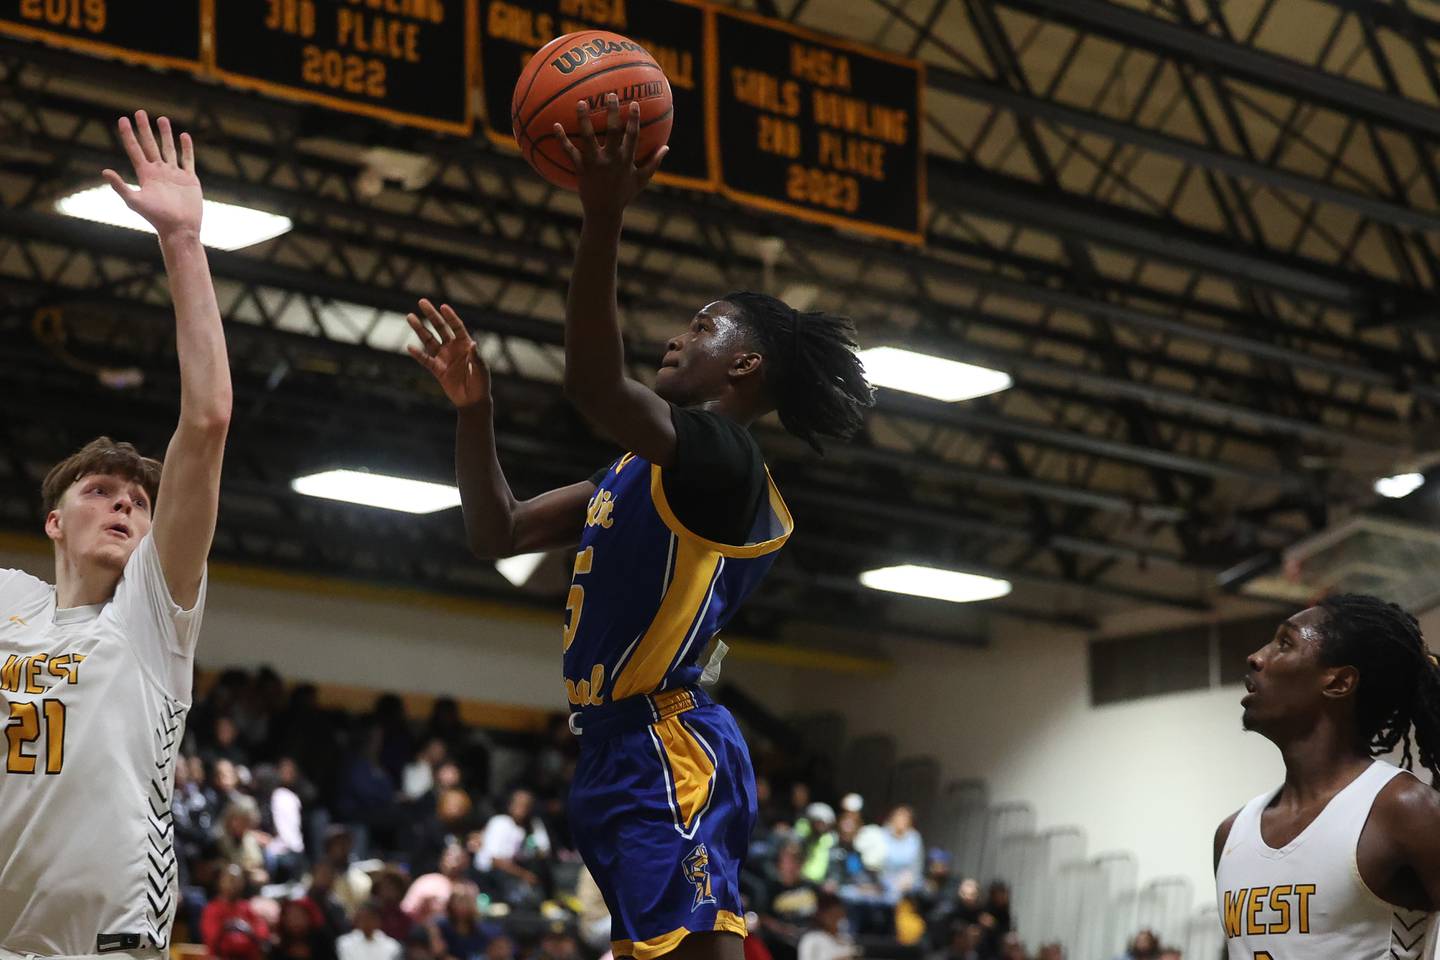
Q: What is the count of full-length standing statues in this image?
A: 0